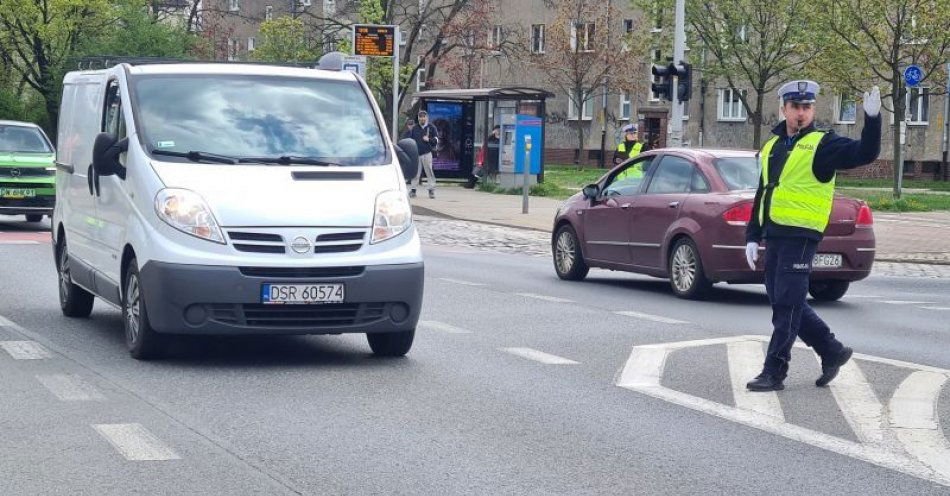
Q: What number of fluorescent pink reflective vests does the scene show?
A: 0